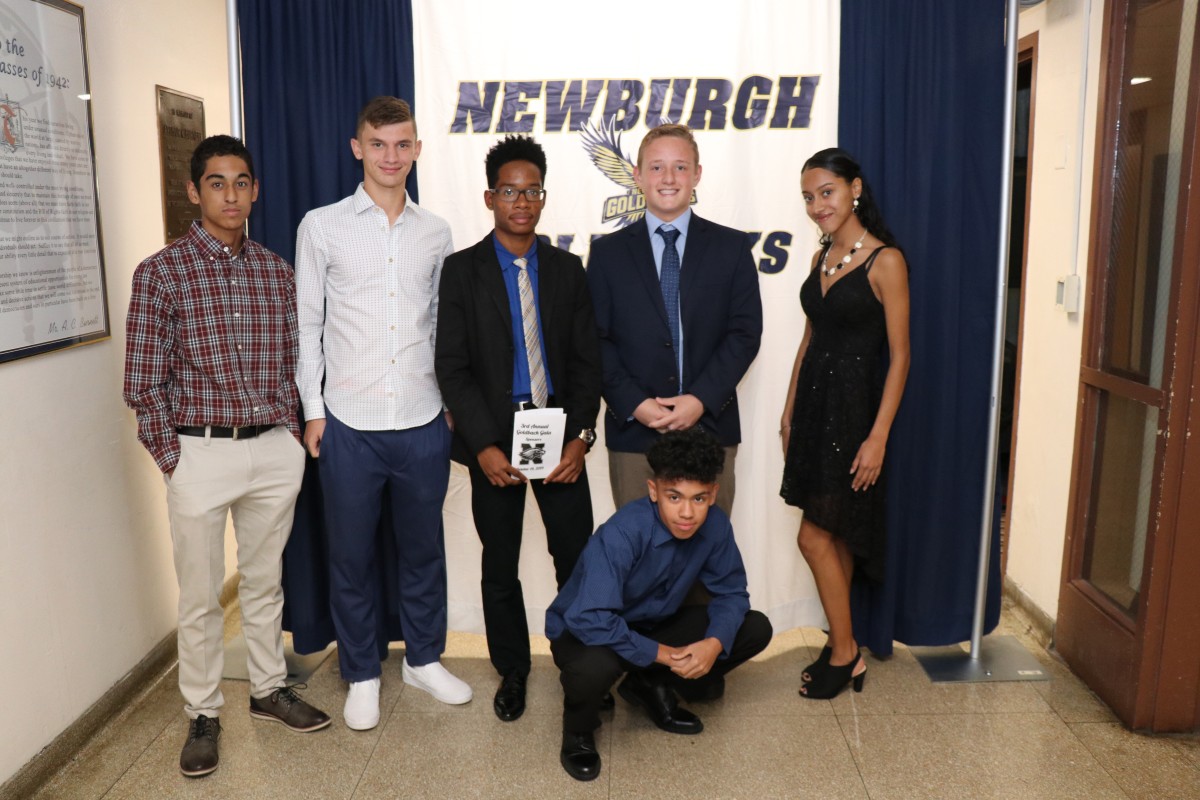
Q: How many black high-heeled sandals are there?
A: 2